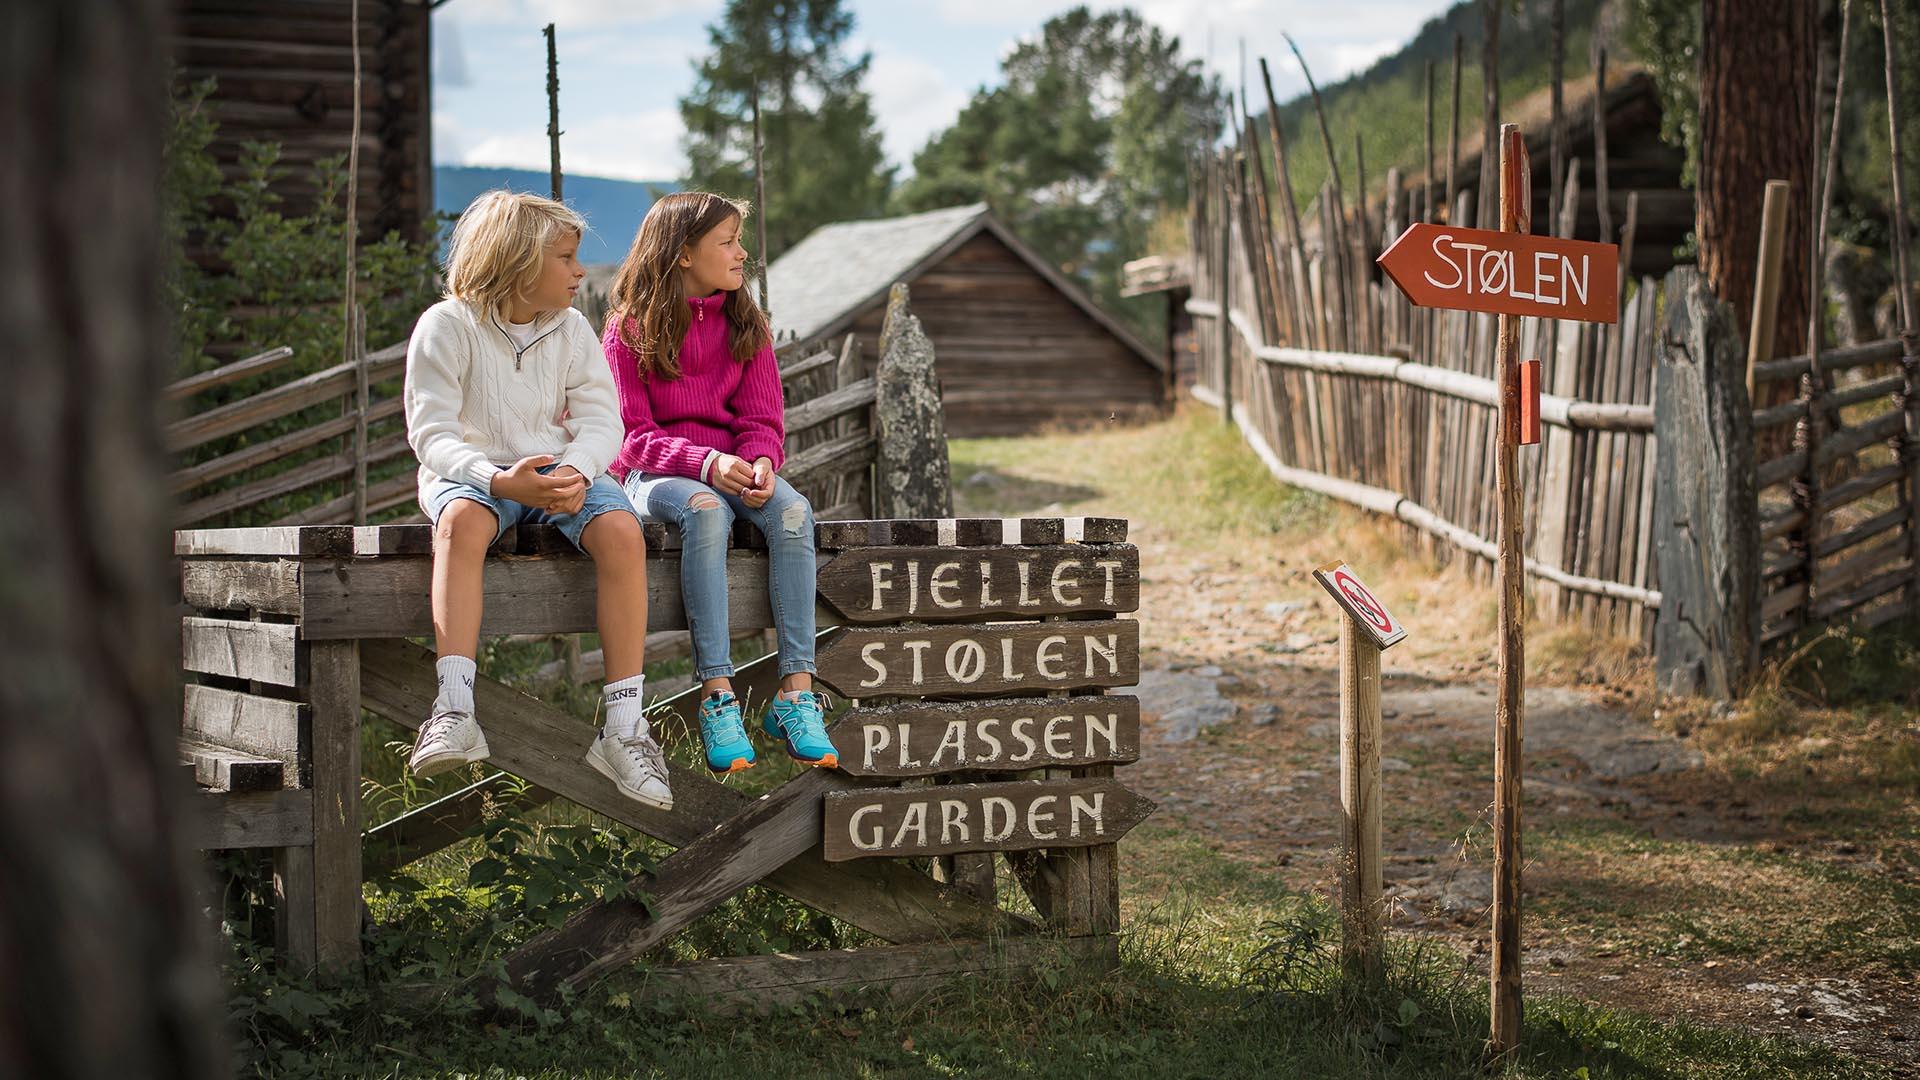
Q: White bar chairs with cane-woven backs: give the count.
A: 0